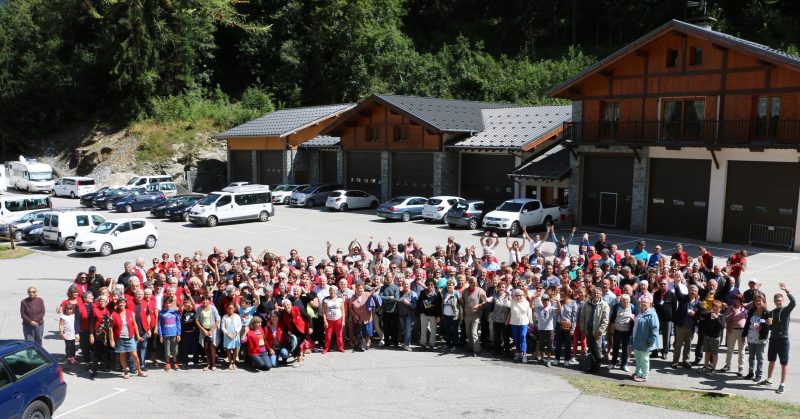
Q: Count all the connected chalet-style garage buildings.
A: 3